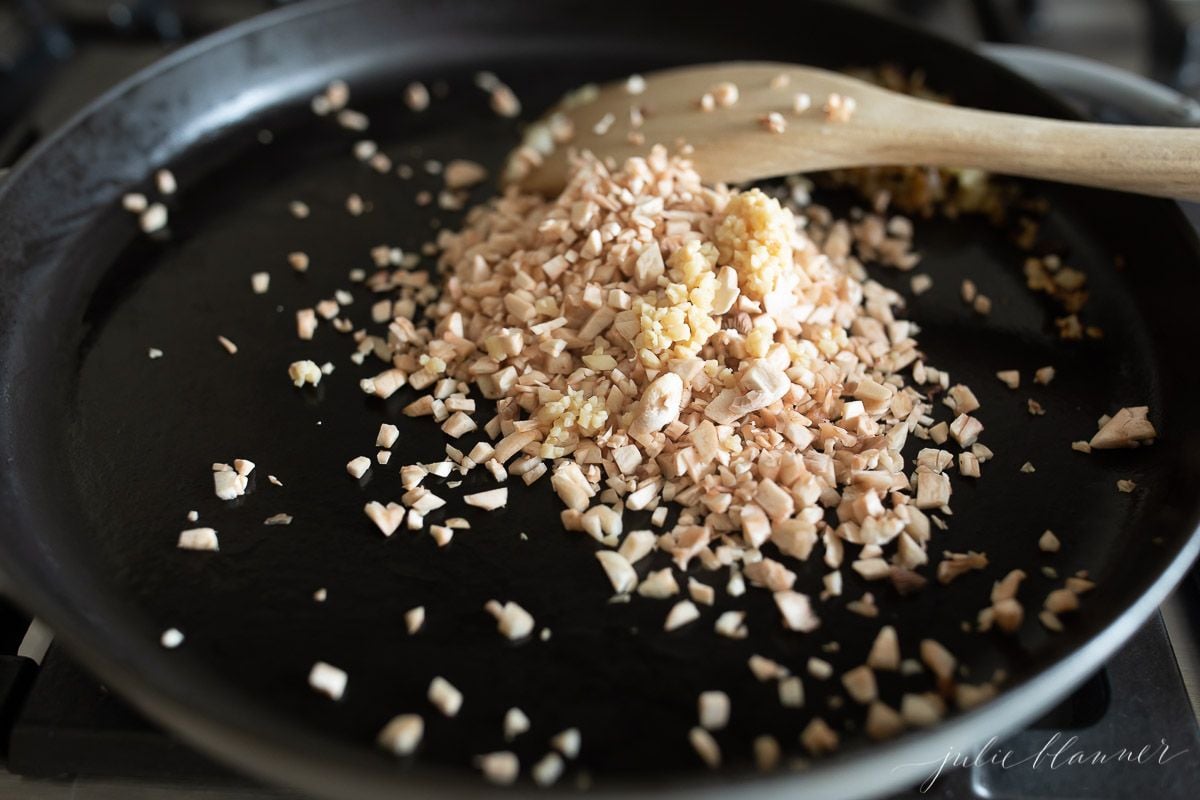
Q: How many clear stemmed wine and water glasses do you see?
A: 0